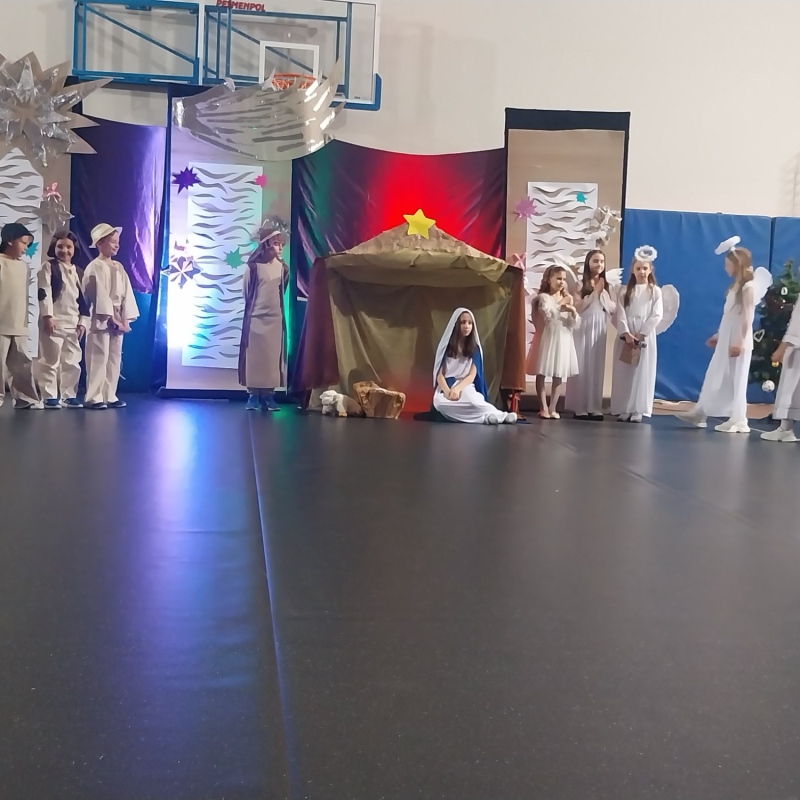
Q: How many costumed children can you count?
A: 10